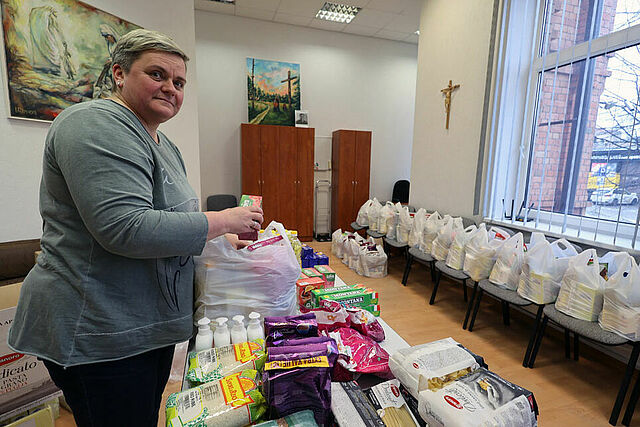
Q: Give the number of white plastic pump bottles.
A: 4